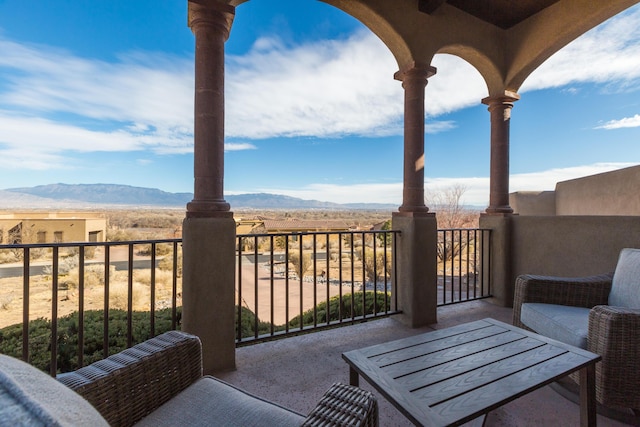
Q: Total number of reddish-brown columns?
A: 3